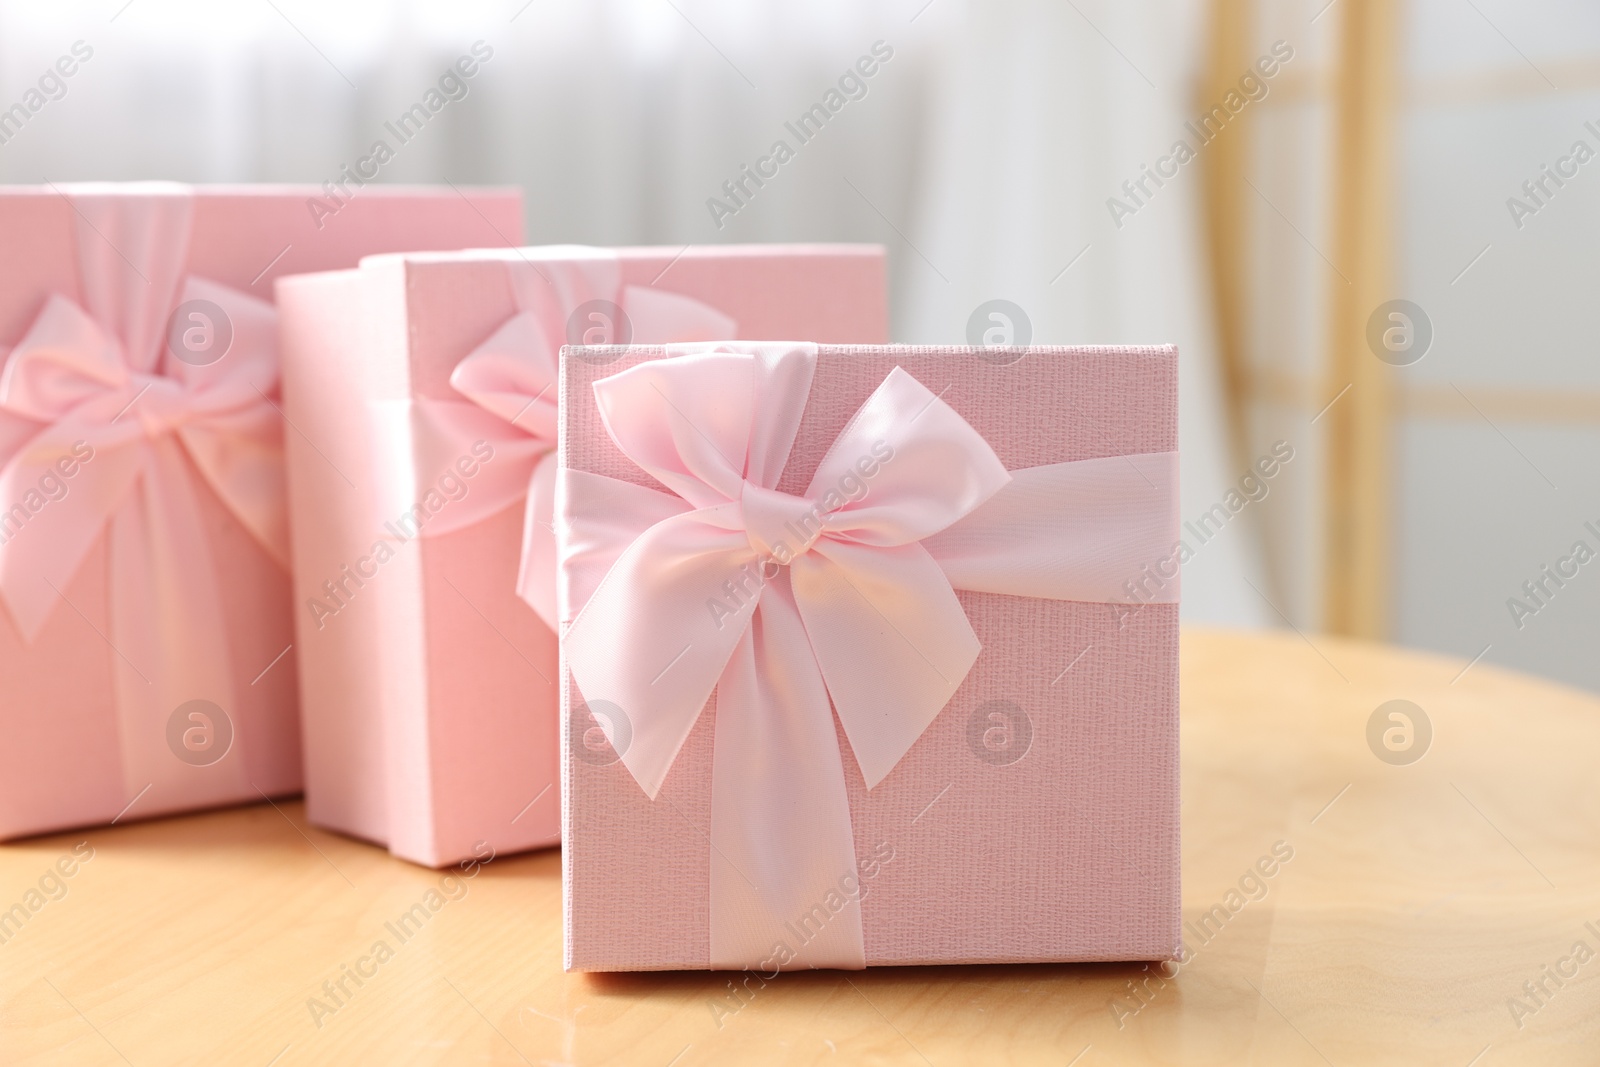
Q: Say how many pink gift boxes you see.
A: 3